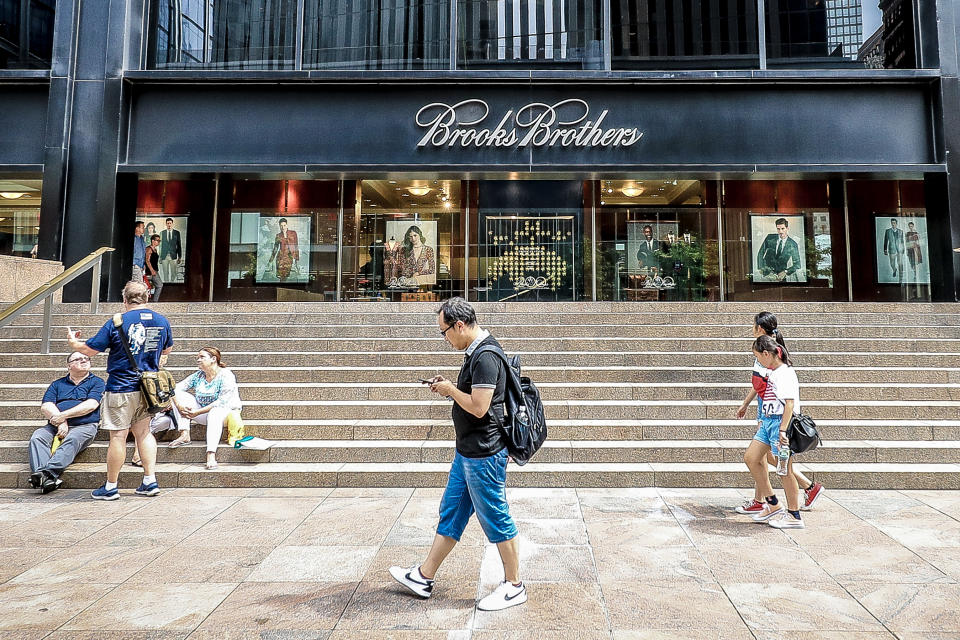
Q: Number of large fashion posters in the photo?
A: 6